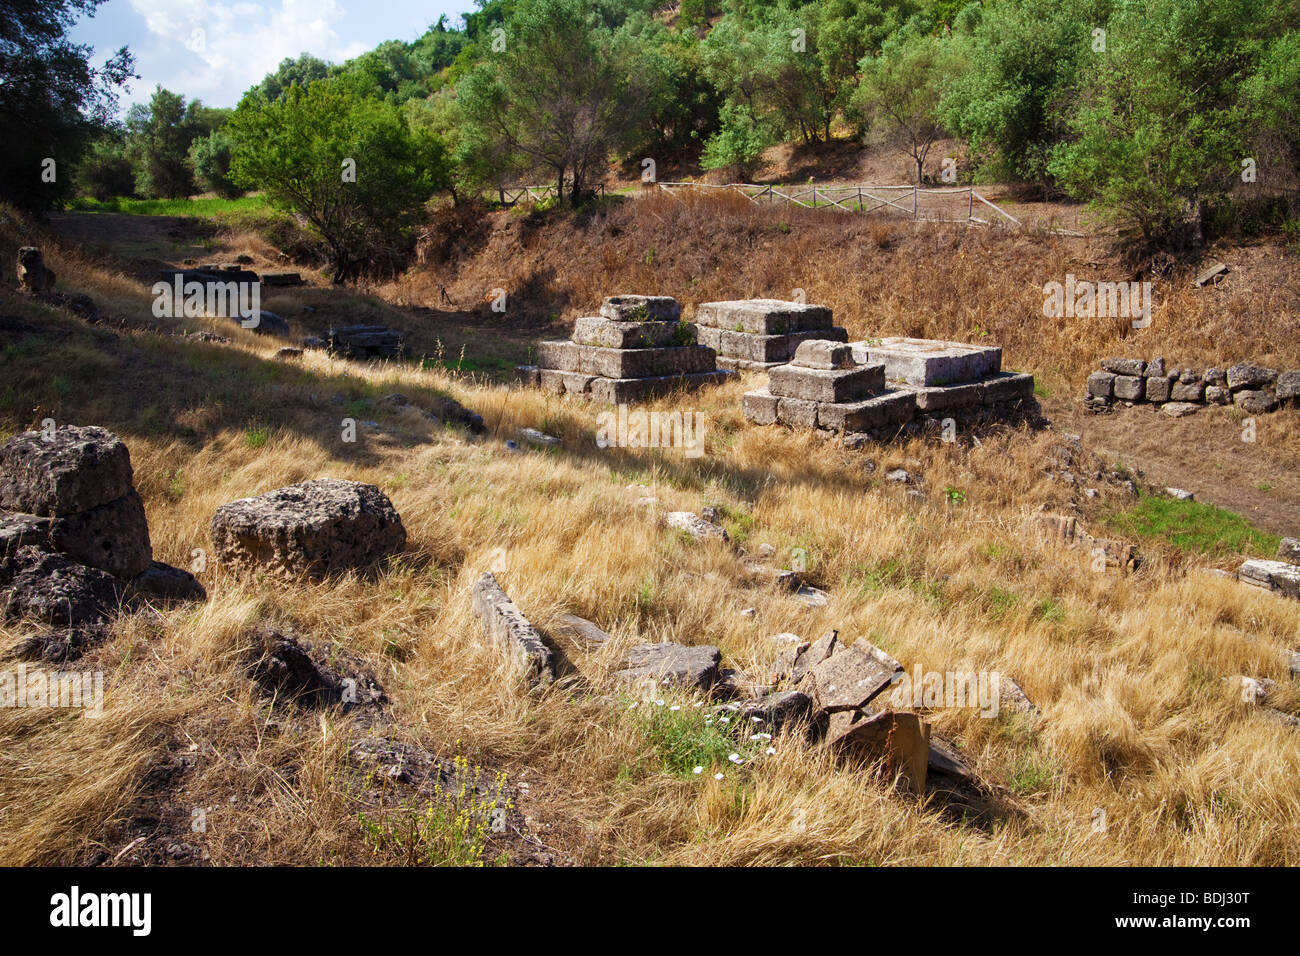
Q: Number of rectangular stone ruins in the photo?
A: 4